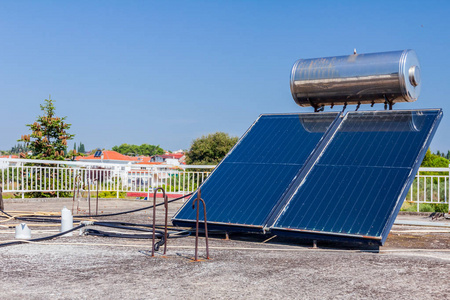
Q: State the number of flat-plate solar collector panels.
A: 2